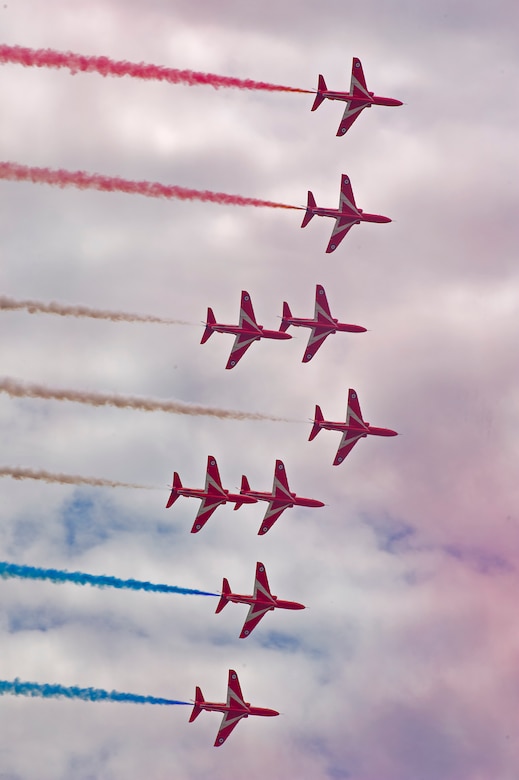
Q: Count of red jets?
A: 9